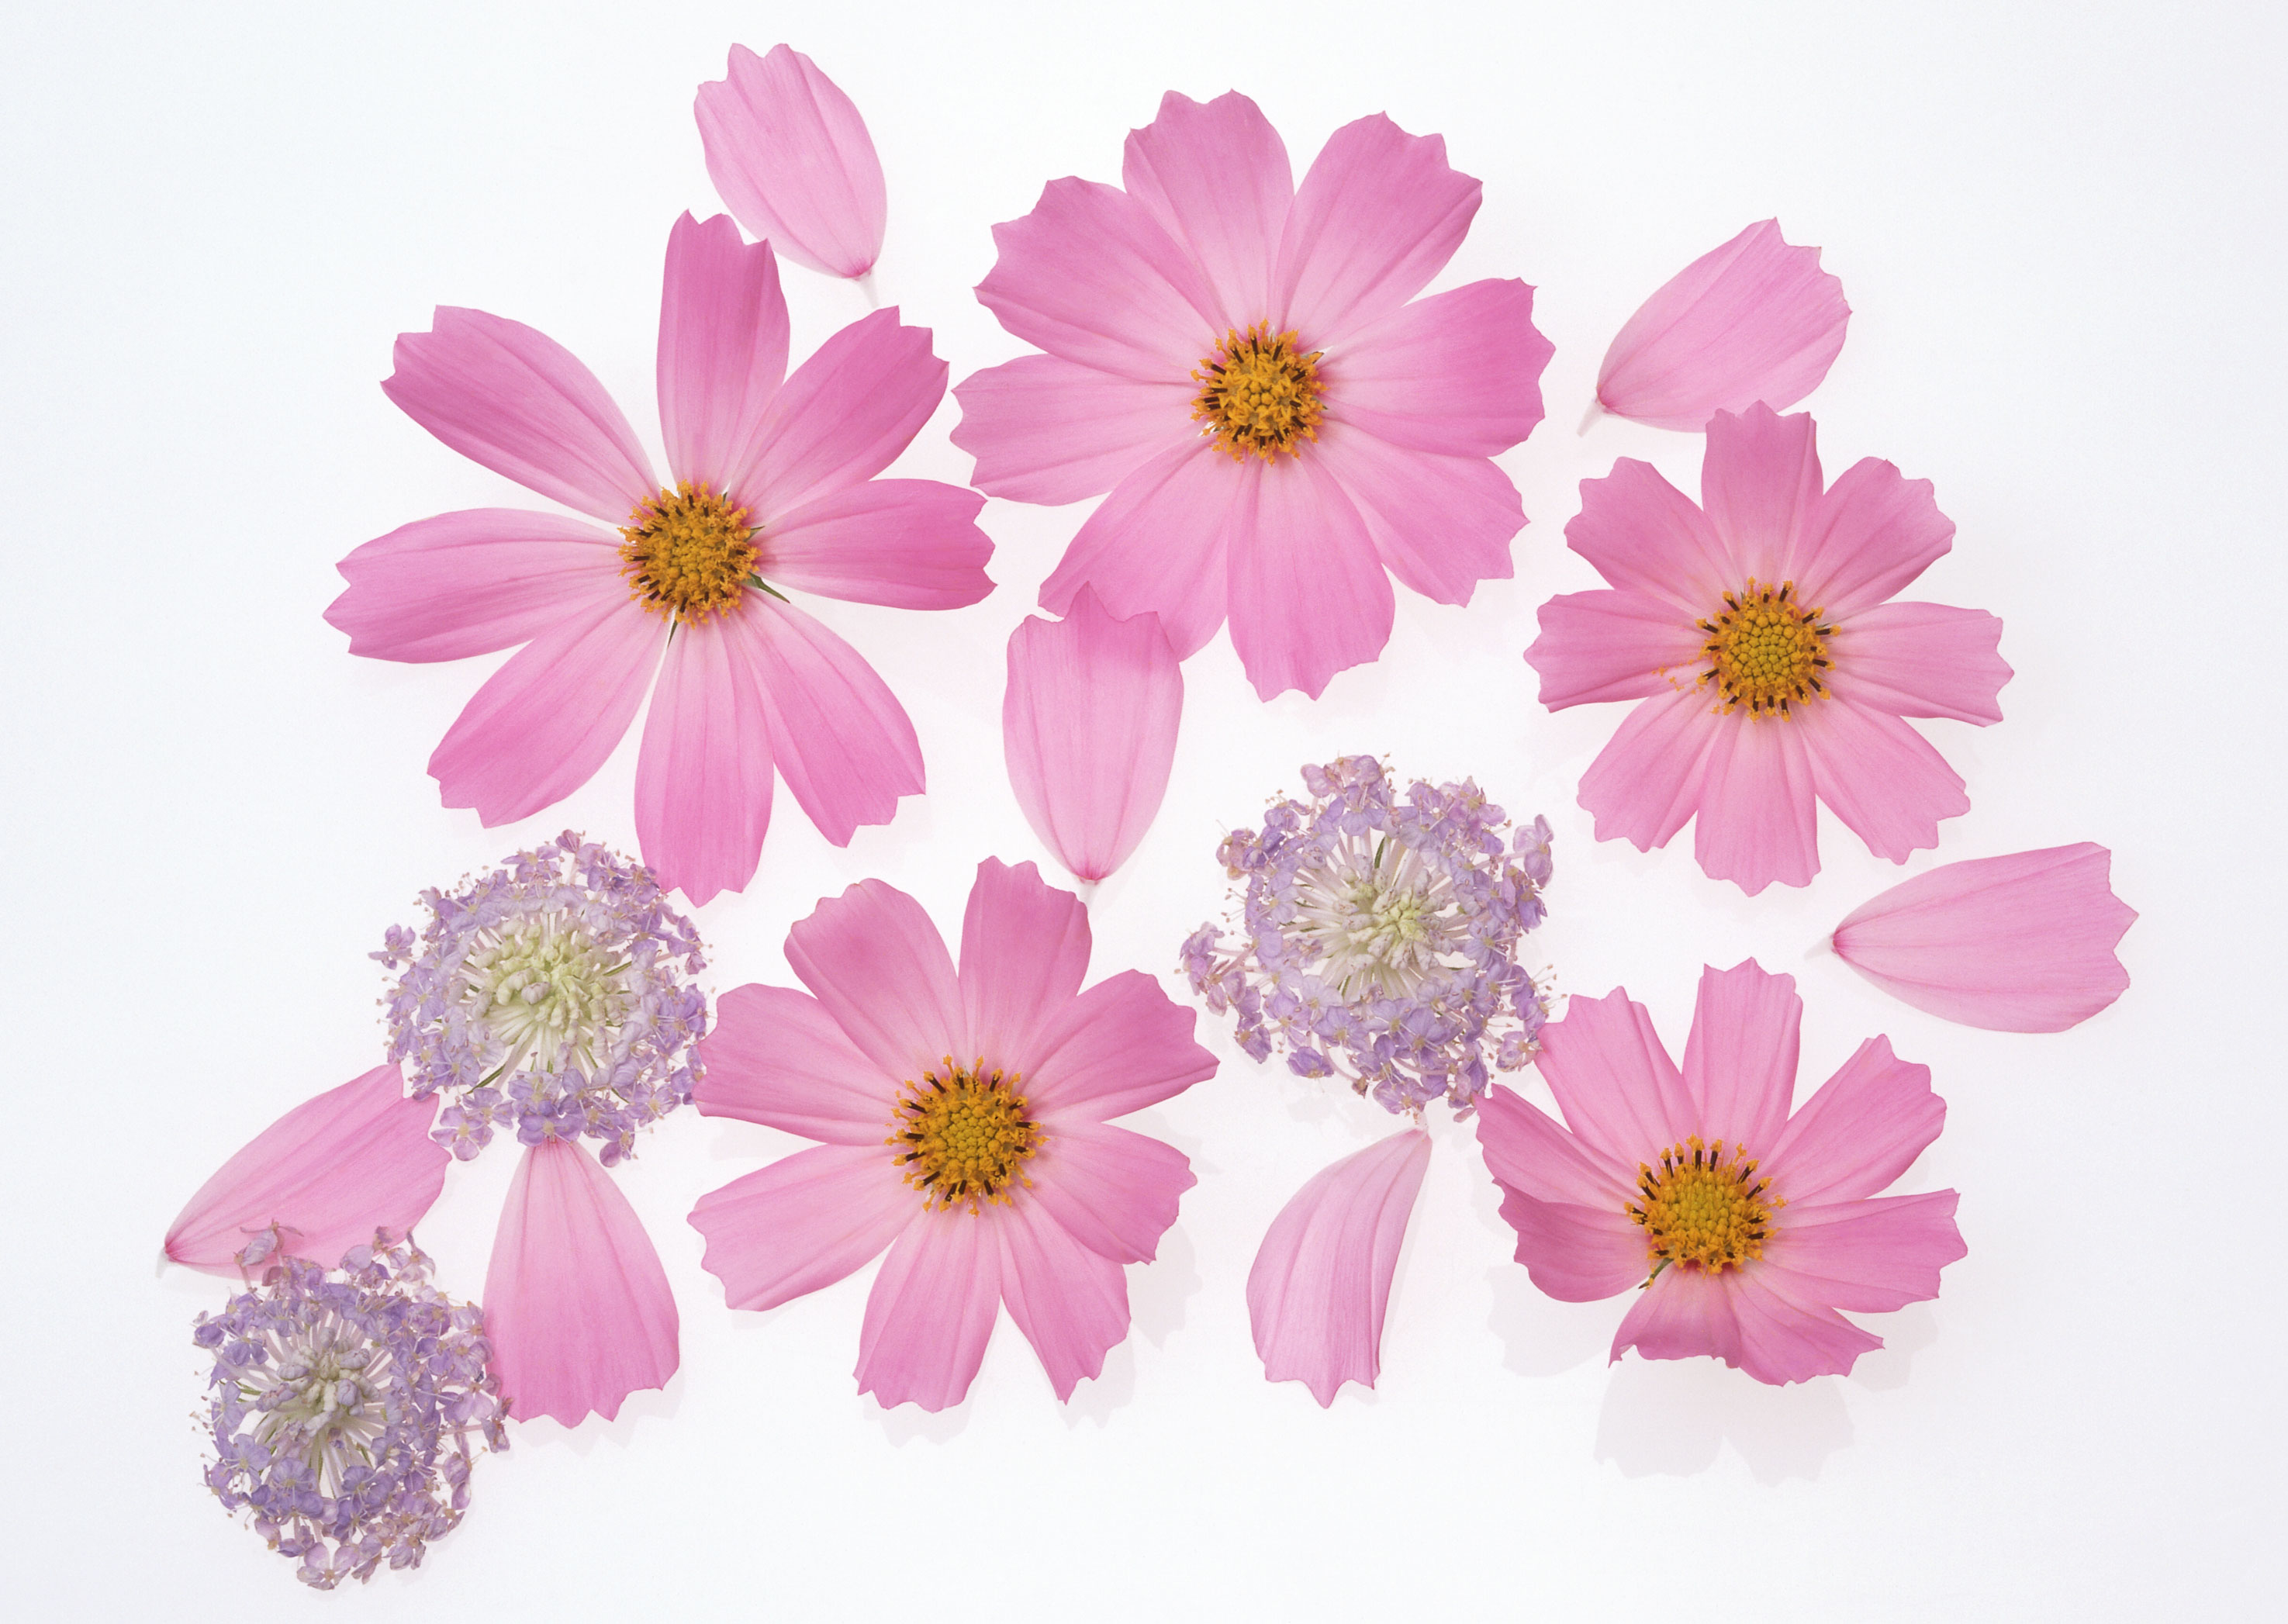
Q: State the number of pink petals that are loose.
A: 7